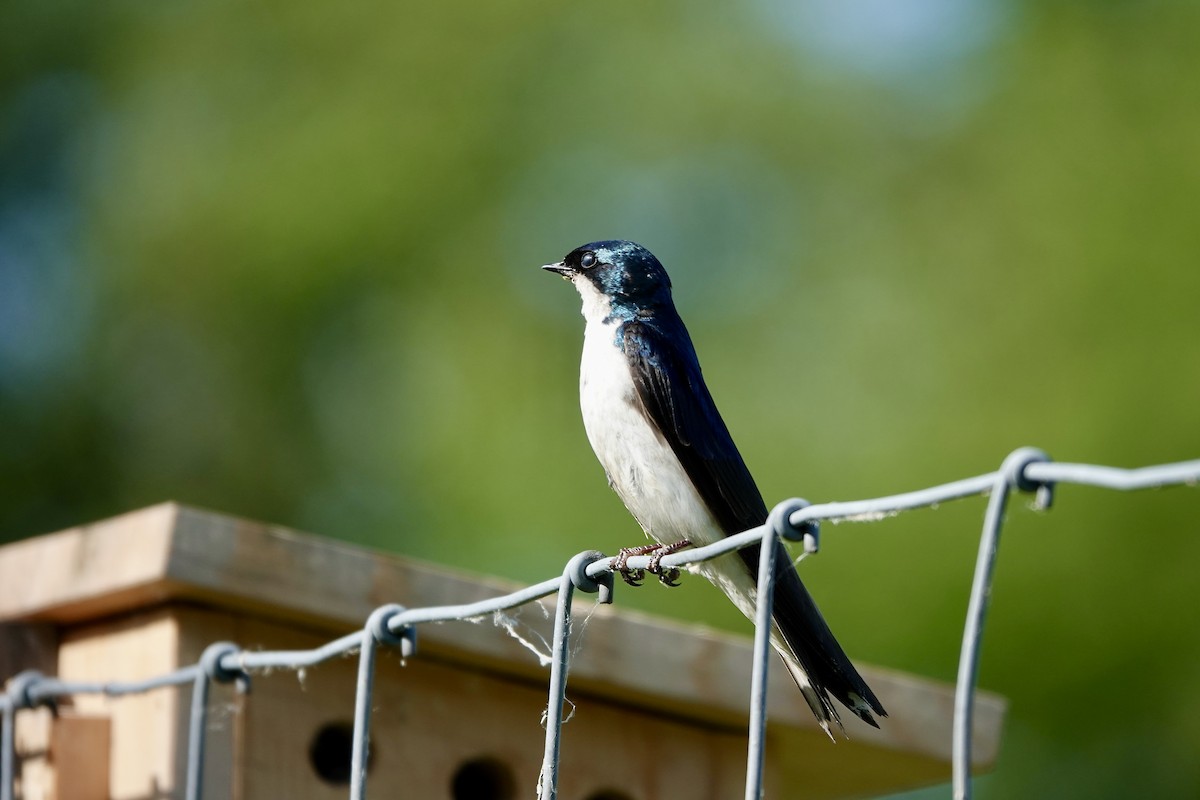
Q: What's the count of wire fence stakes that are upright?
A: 6